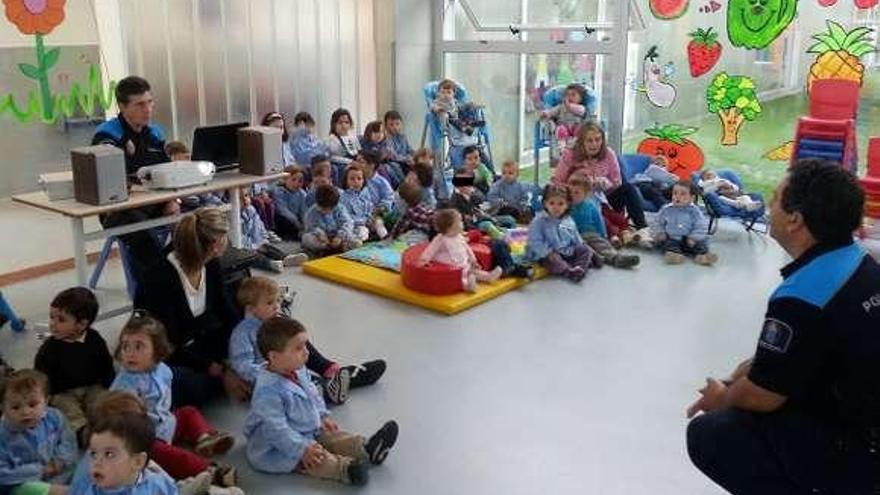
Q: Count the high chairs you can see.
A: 2